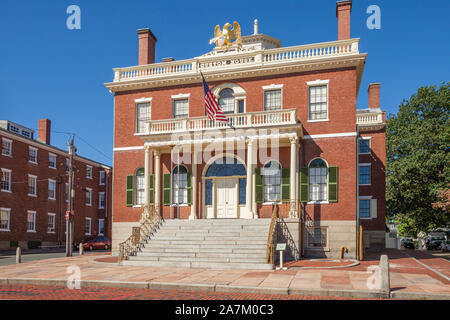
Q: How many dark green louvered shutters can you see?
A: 8